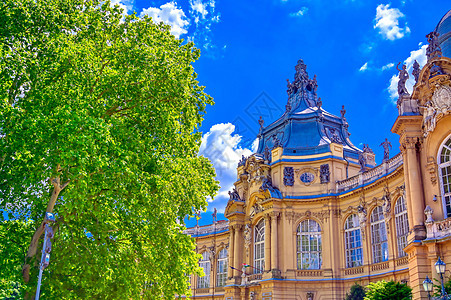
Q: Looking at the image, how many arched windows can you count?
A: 8